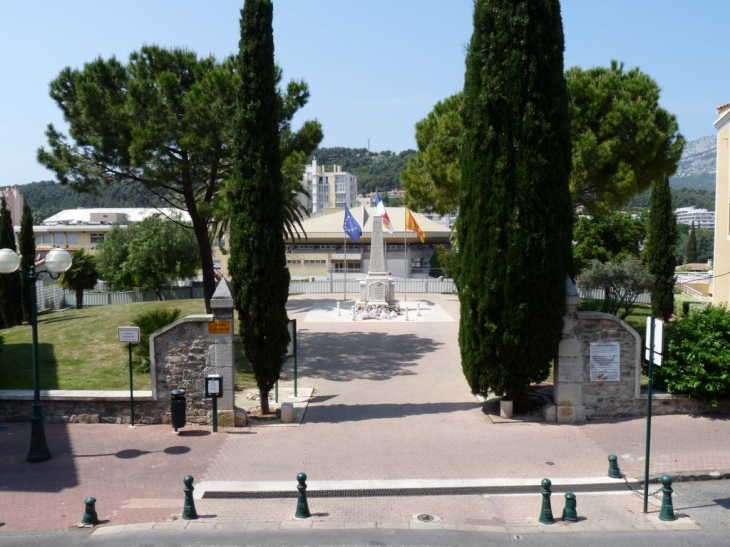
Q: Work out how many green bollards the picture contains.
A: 7